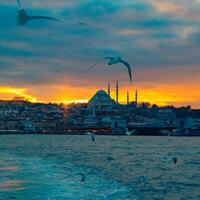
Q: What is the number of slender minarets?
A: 4